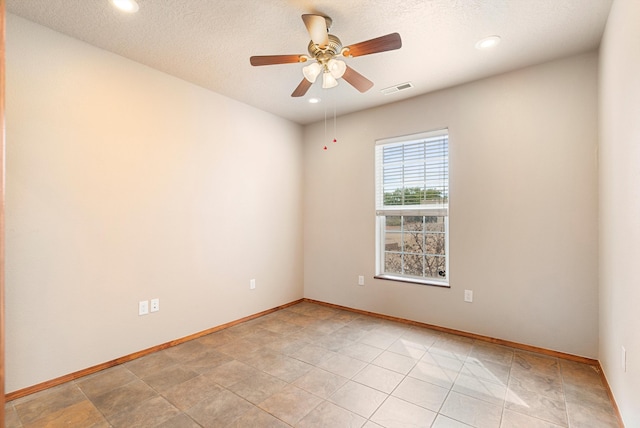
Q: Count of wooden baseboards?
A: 3